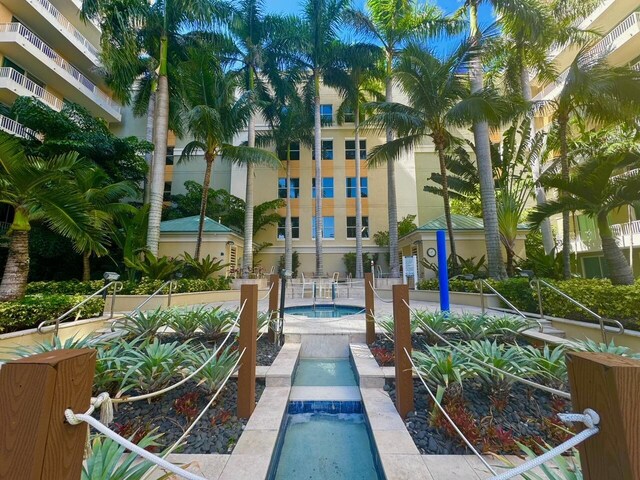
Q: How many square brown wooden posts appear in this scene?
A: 6